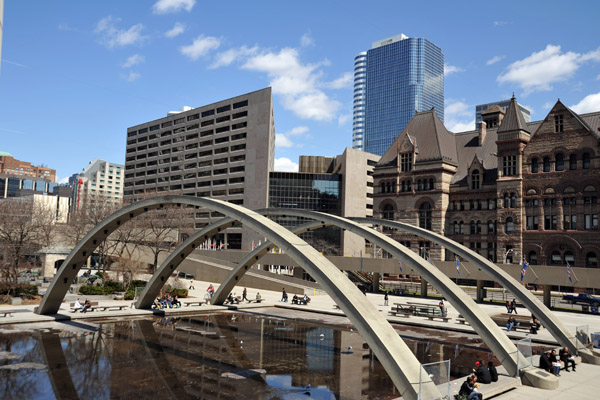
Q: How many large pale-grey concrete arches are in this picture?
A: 3